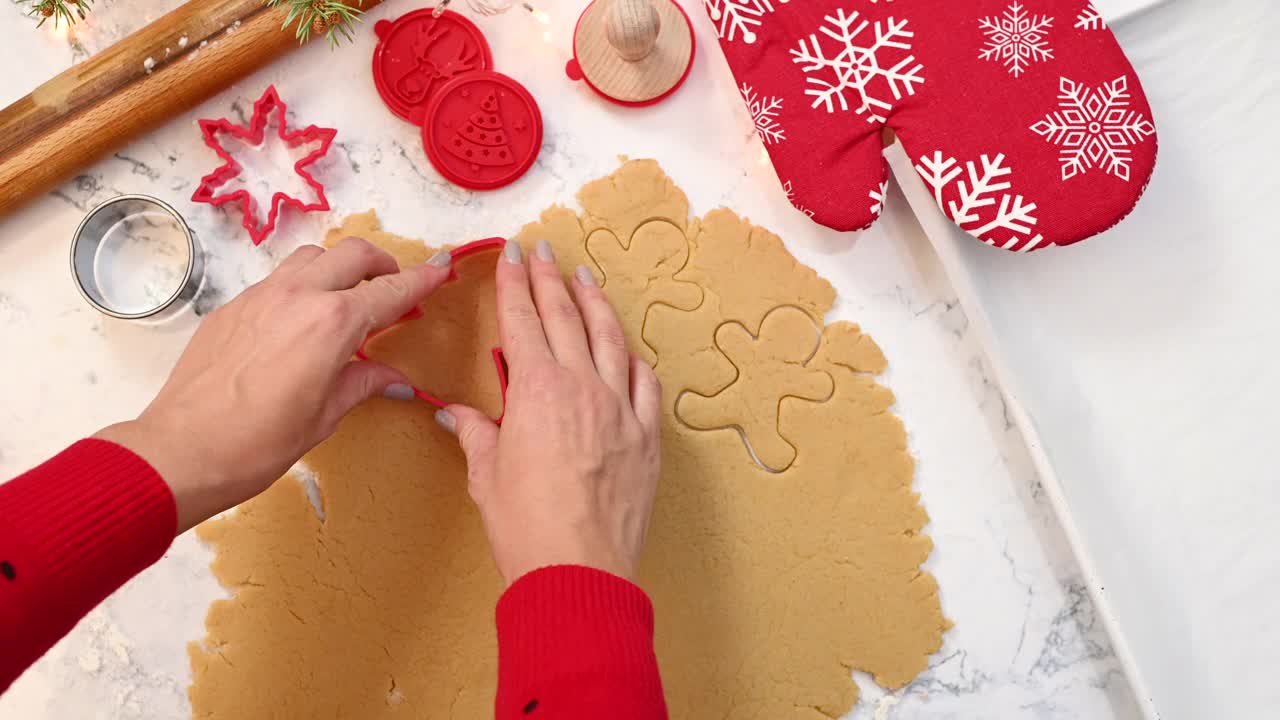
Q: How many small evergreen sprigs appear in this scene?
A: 2